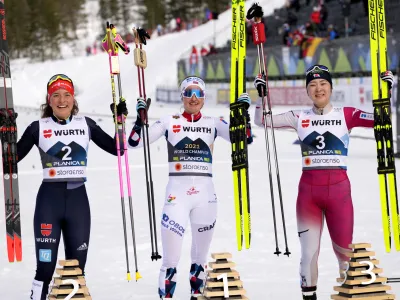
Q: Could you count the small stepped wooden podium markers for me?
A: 3